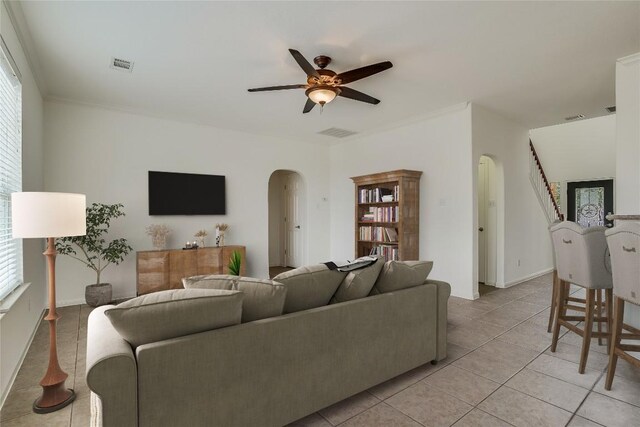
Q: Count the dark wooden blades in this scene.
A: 5